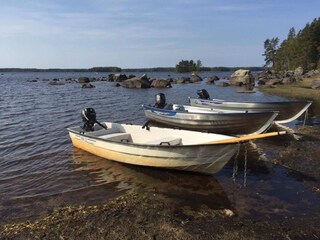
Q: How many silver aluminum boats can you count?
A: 2